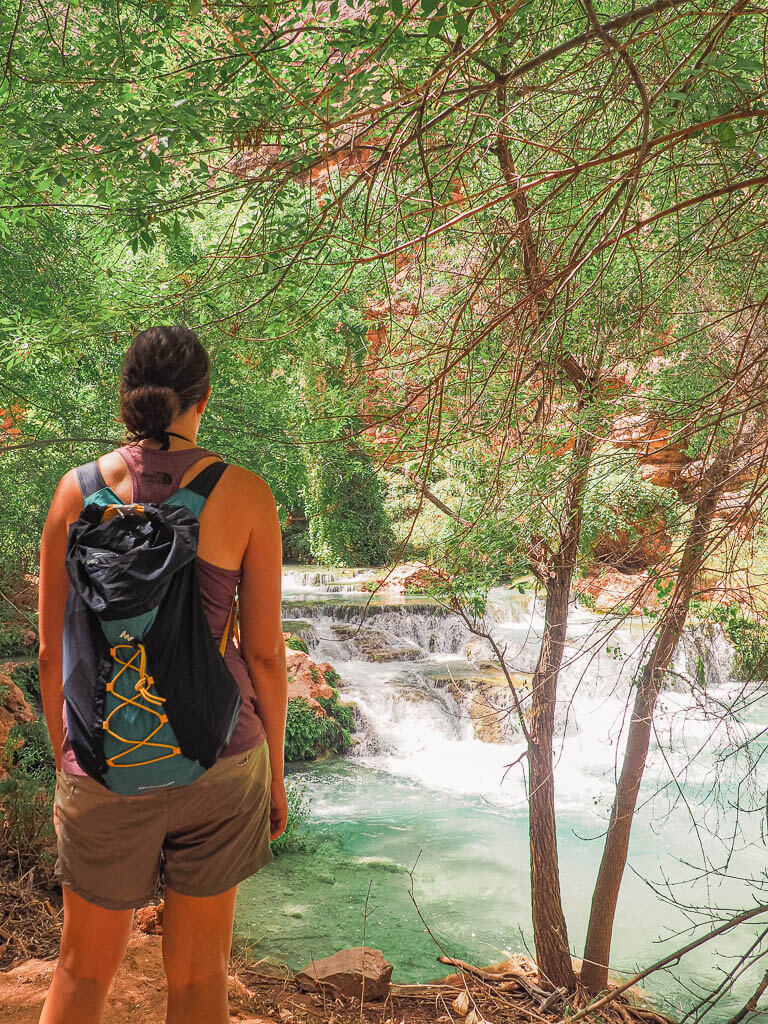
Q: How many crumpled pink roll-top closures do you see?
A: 0